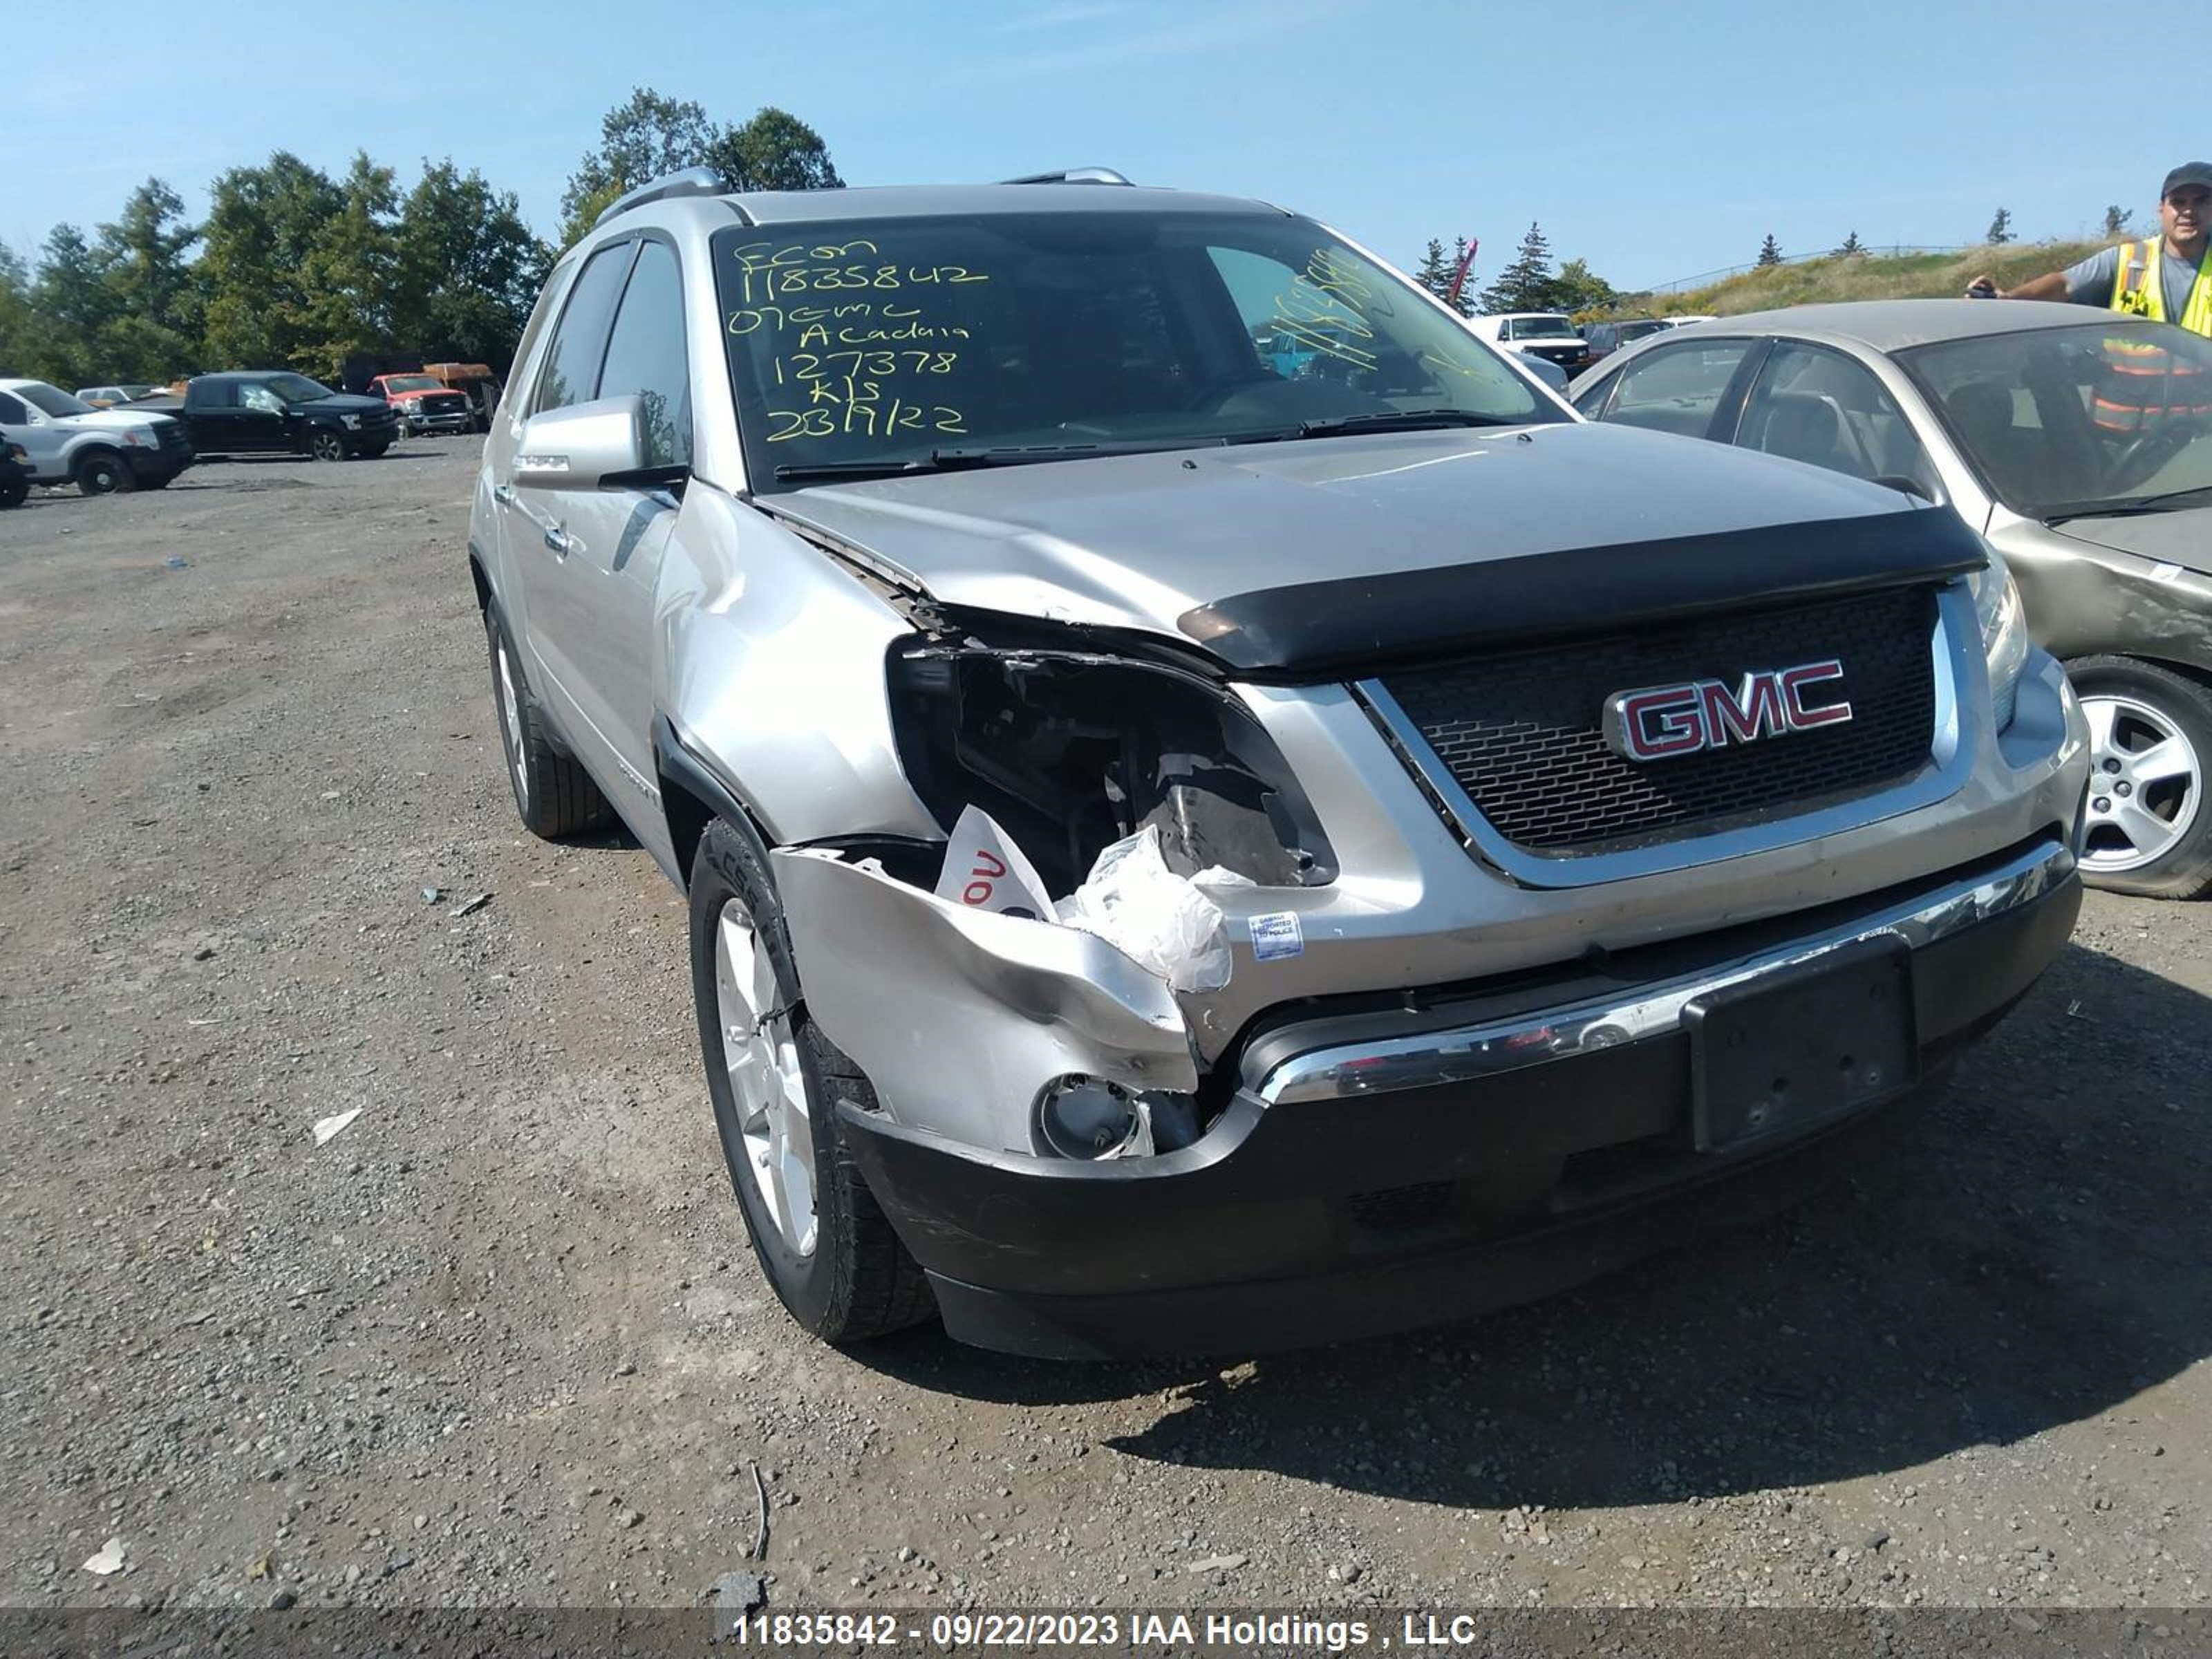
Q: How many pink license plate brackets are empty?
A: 0